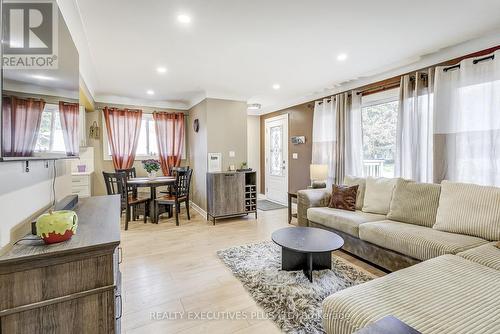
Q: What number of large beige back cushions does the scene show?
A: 4